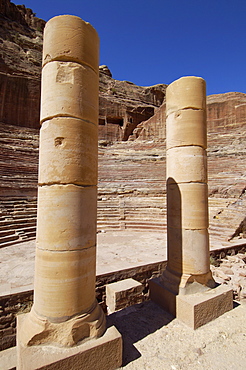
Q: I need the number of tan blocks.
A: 3